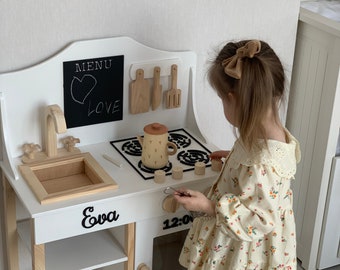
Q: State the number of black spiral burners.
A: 4